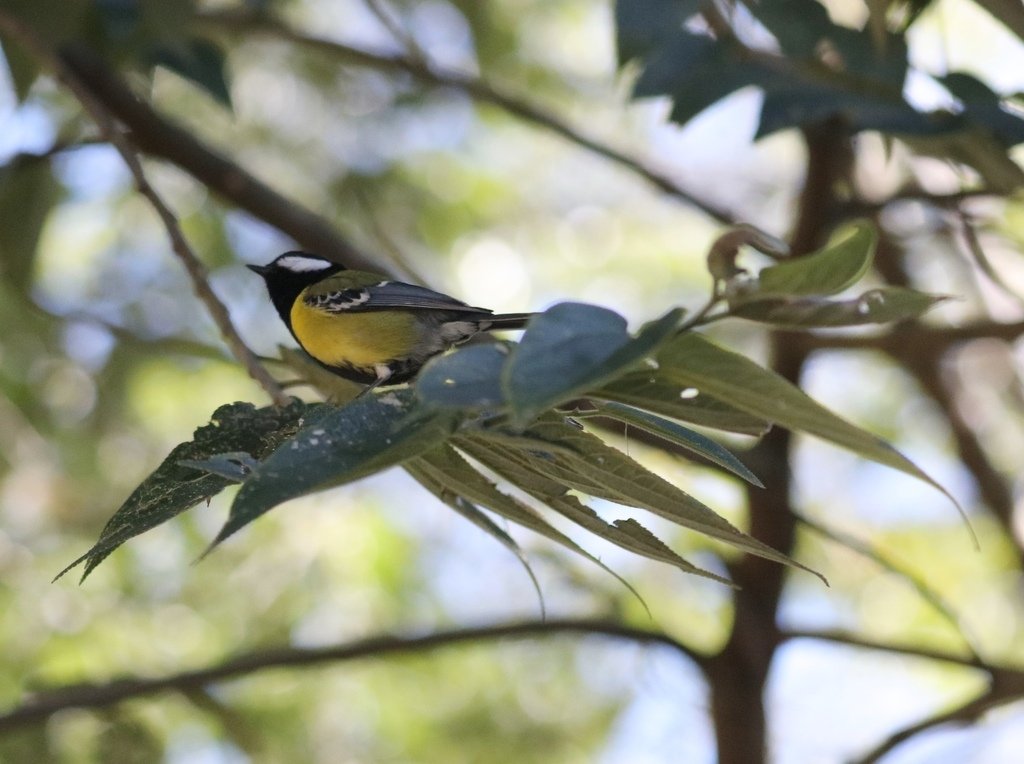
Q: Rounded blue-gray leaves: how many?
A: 2